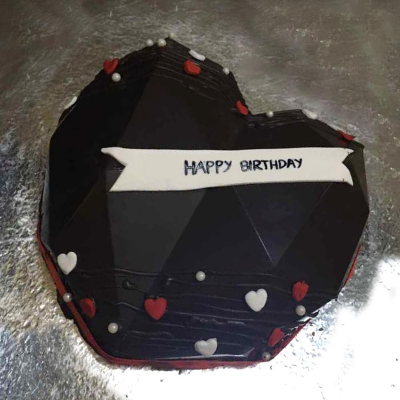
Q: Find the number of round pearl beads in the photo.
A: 11